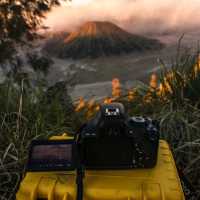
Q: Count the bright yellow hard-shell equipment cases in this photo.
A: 1